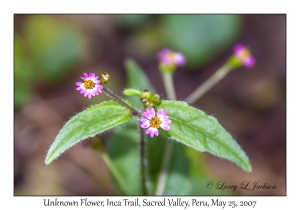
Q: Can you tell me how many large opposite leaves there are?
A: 2